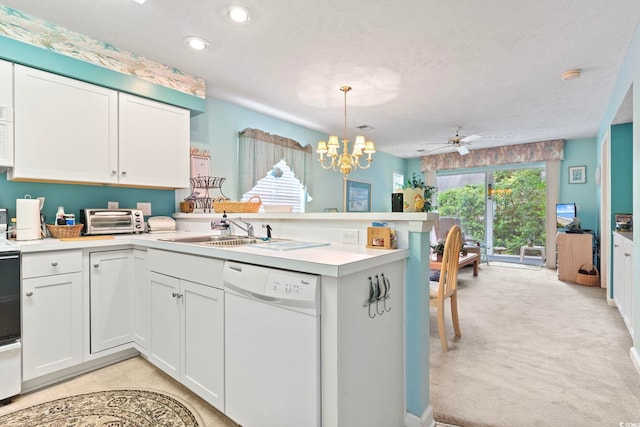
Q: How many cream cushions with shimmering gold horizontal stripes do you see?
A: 0